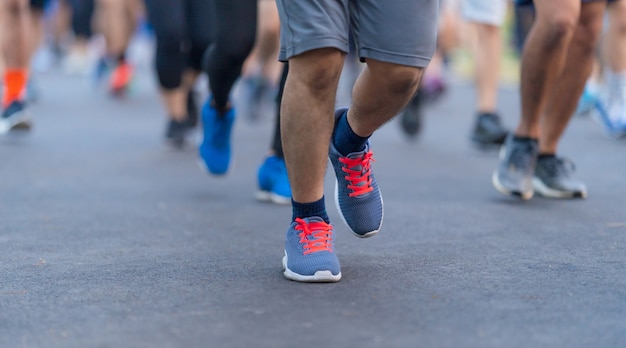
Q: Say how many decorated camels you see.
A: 0